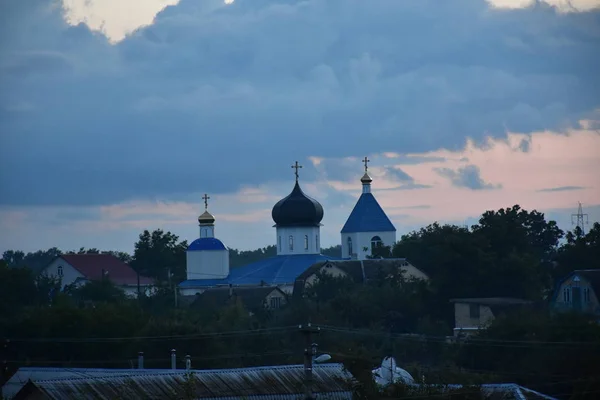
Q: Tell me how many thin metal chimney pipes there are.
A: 3